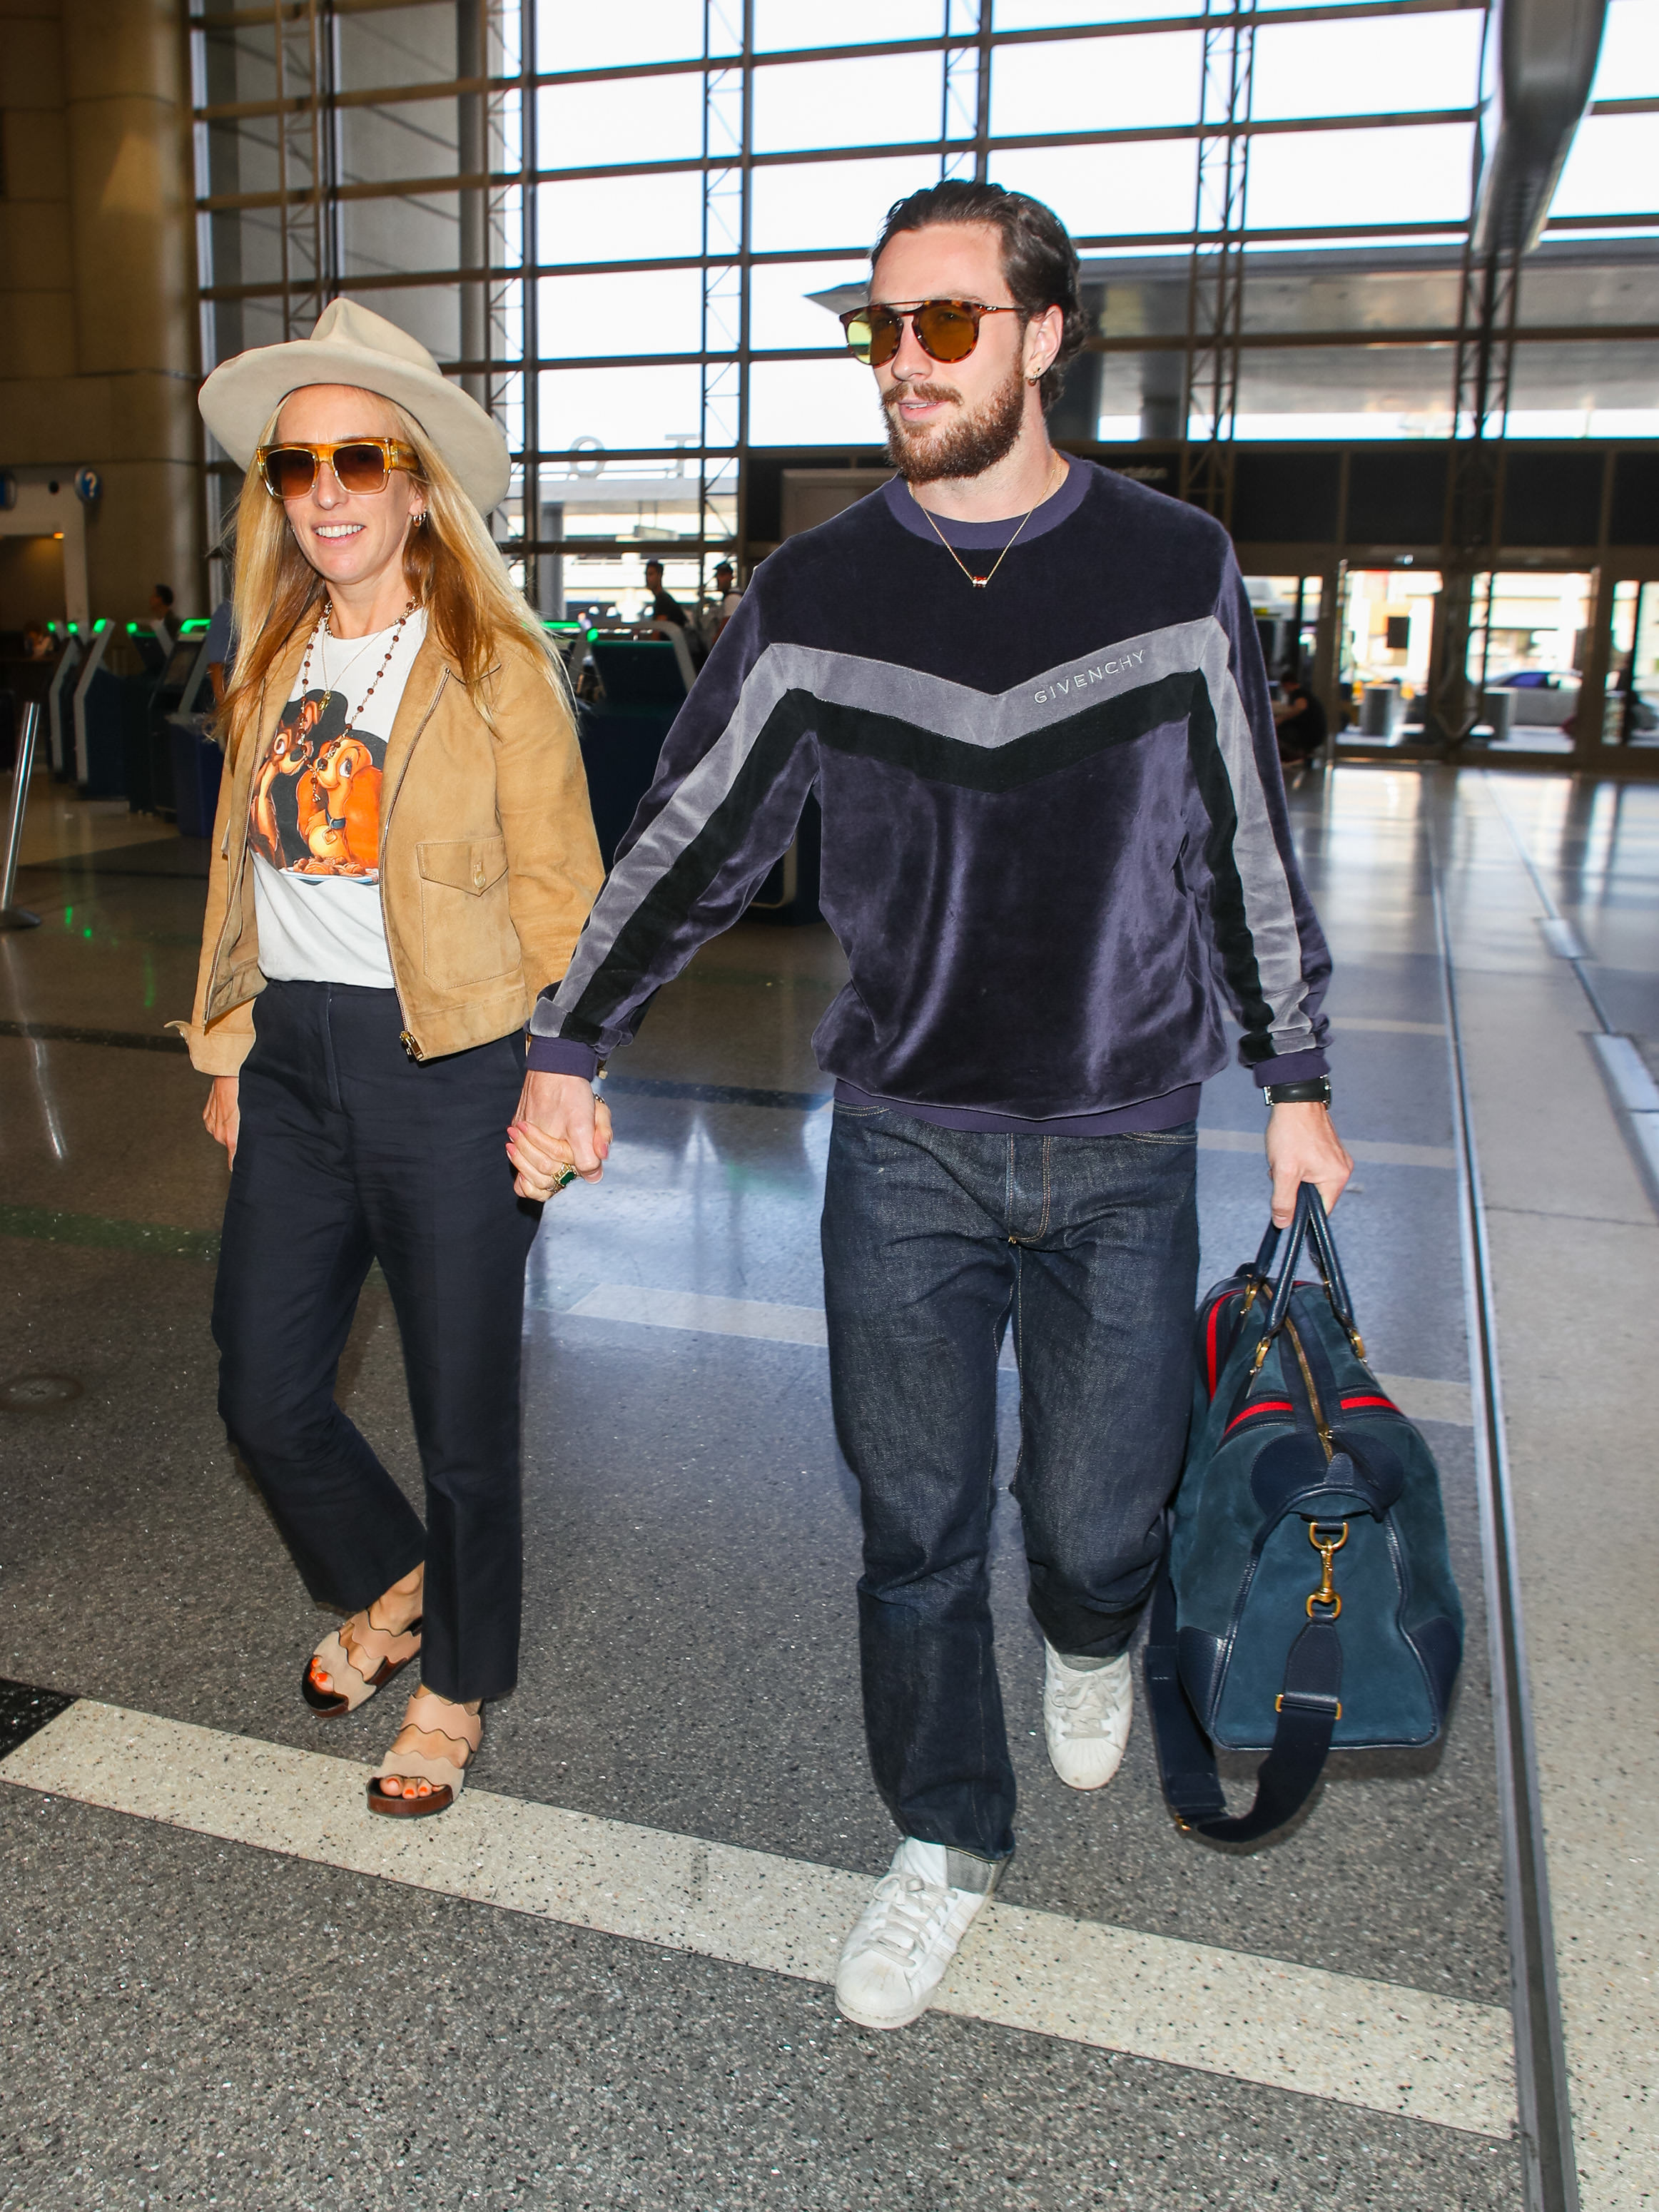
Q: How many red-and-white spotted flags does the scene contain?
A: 0